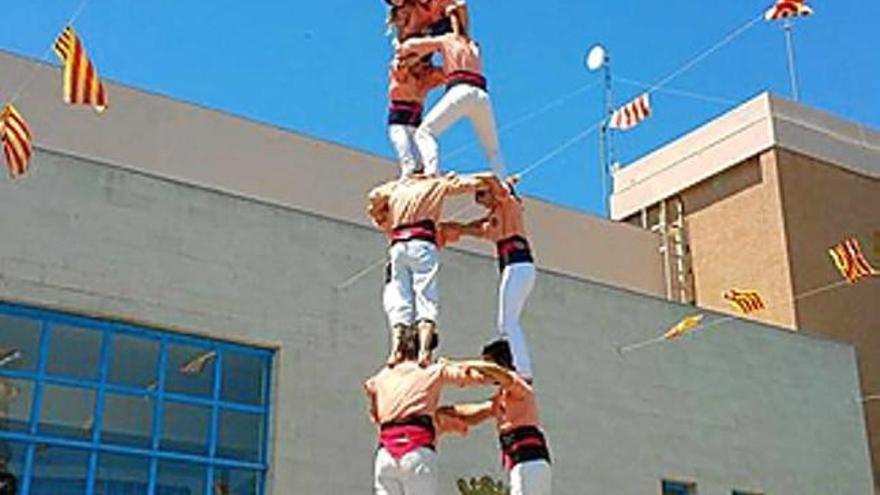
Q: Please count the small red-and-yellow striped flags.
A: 7